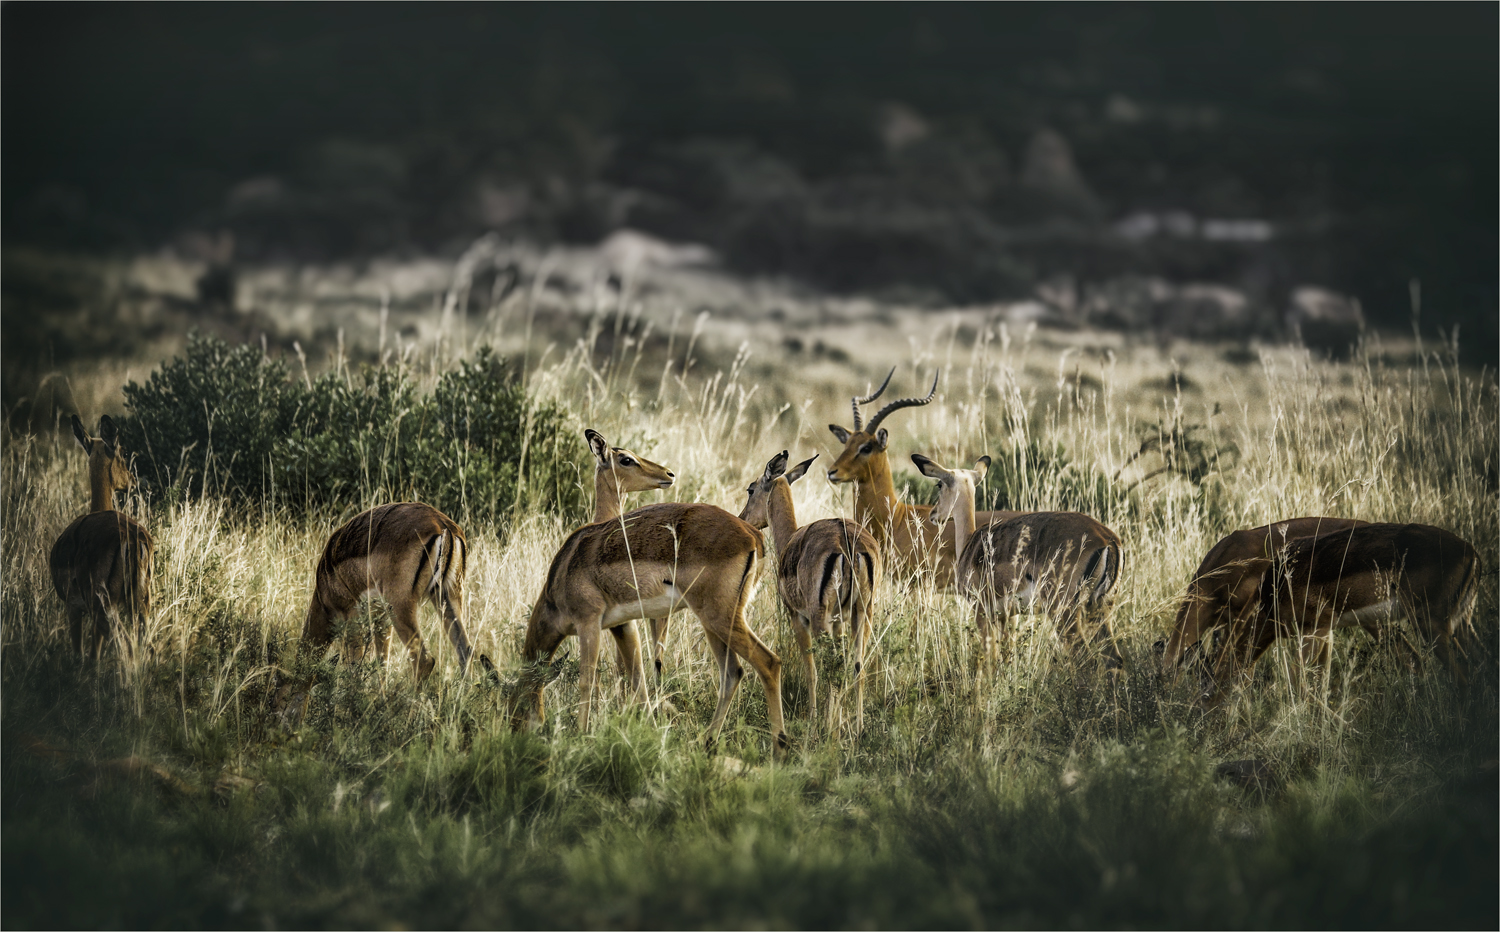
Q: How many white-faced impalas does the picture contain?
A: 1